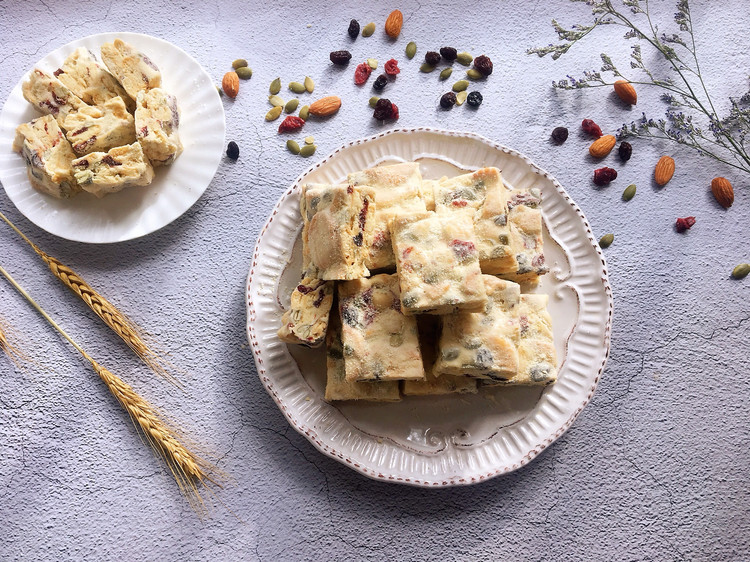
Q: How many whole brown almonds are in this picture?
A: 7